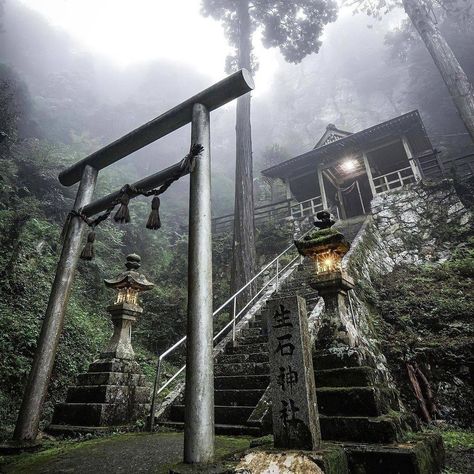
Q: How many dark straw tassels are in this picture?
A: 3